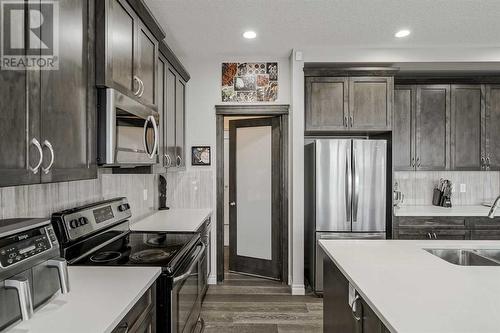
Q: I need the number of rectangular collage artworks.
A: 1